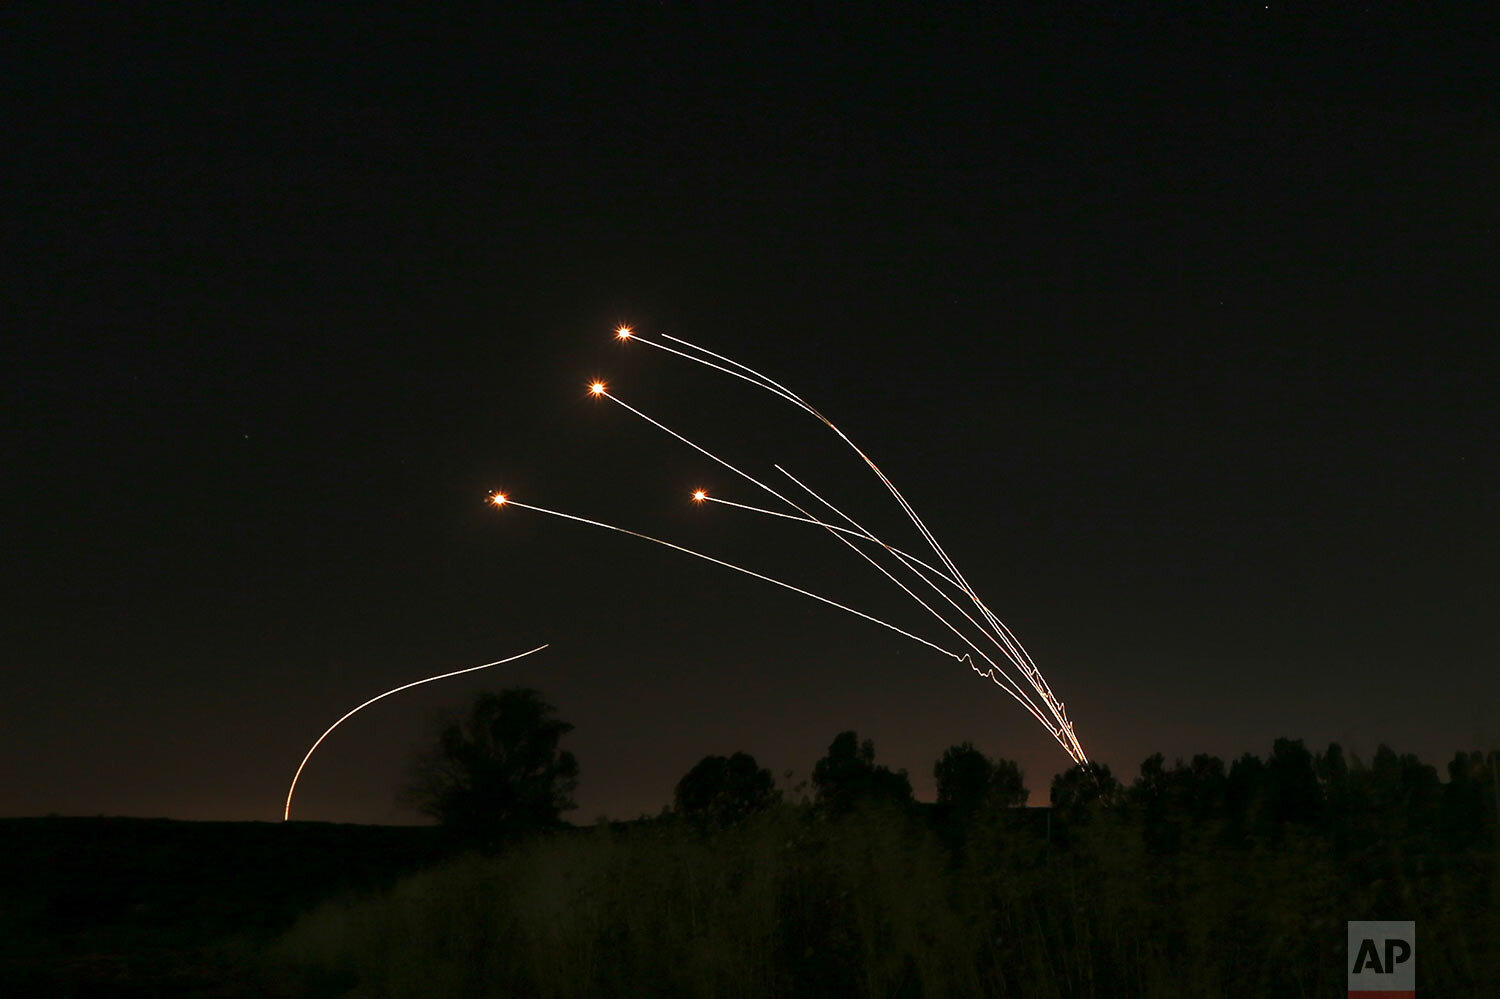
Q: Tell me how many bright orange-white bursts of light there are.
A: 4